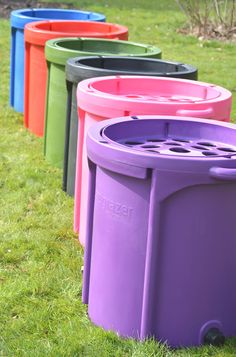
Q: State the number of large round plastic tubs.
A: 6